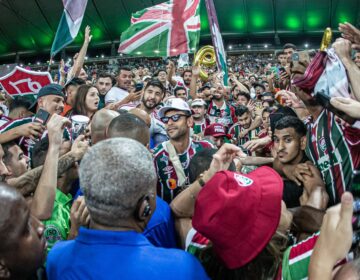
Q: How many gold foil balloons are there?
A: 2